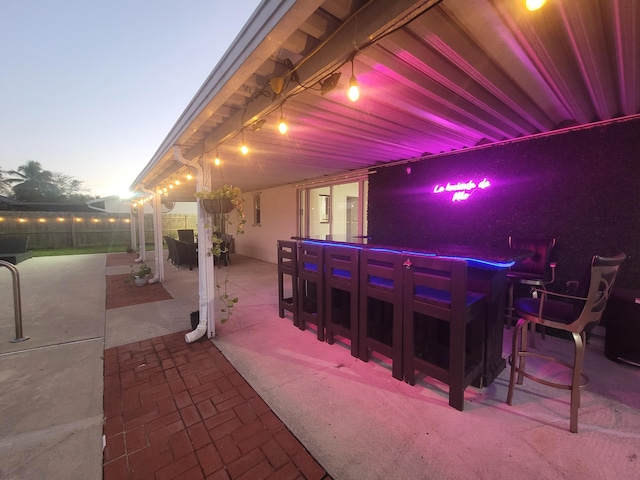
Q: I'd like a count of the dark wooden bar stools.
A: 5